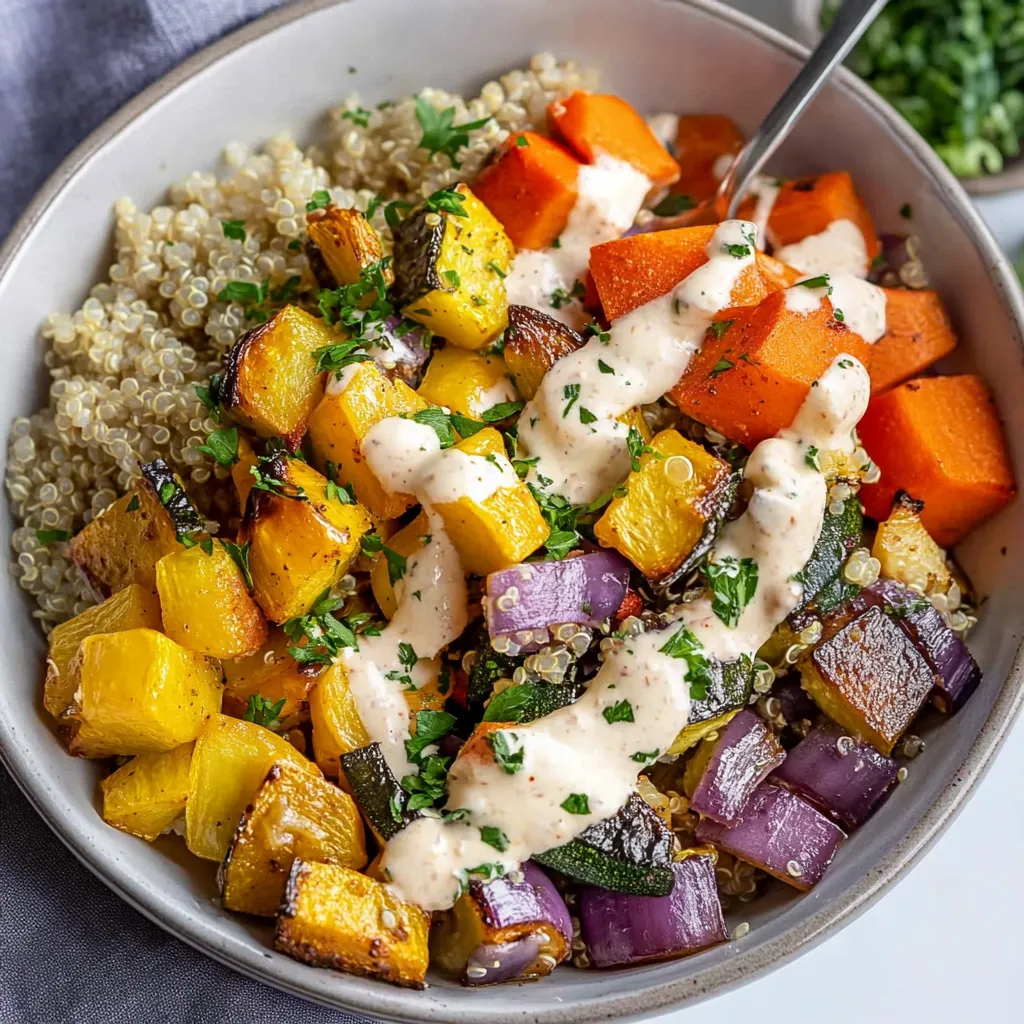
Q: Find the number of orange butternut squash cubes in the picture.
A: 8